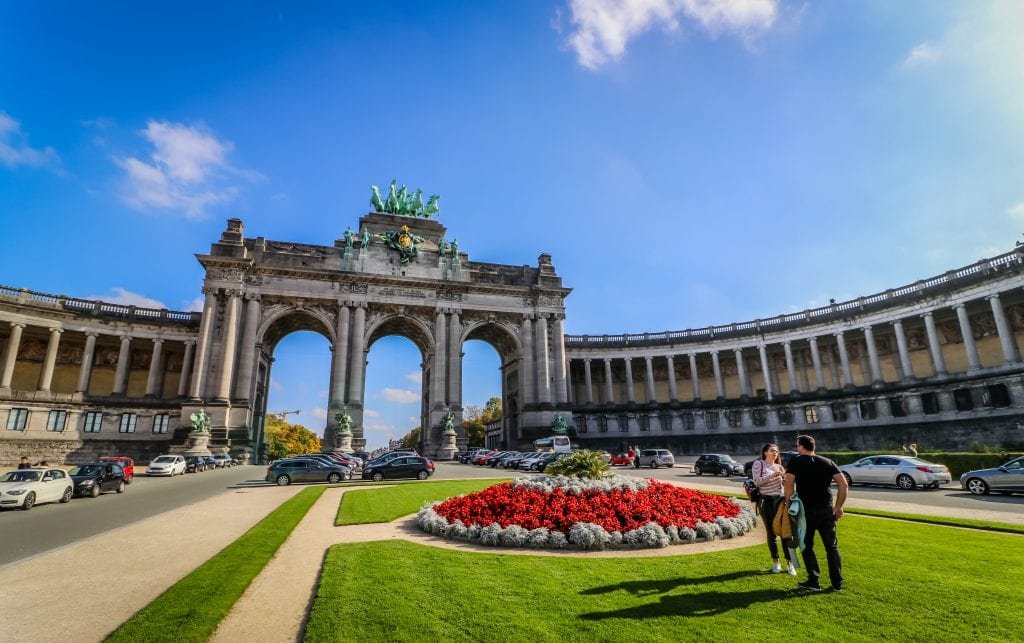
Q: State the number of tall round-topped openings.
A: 3